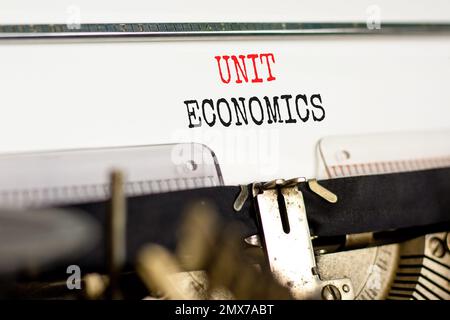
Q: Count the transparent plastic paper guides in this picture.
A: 2